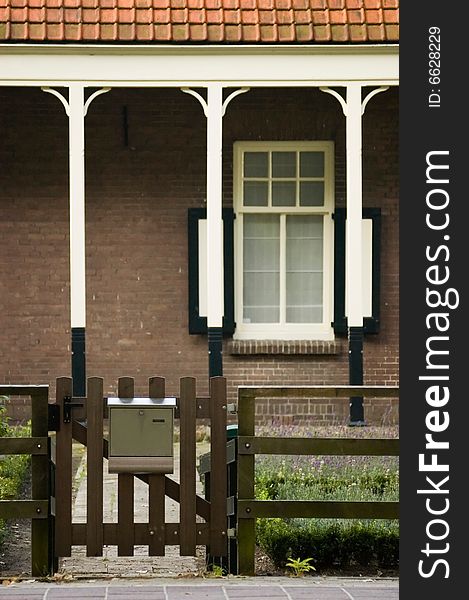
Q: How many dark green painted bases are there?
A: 3